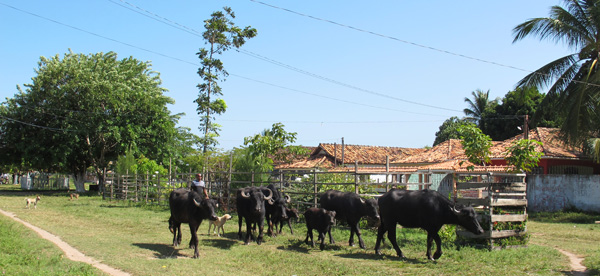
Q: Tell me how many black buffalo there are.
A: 7